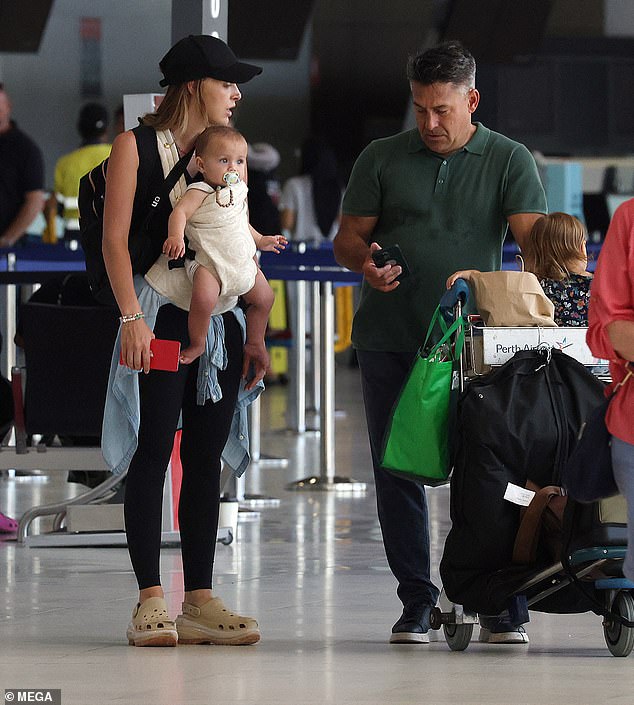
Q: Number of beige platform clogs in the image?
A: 2